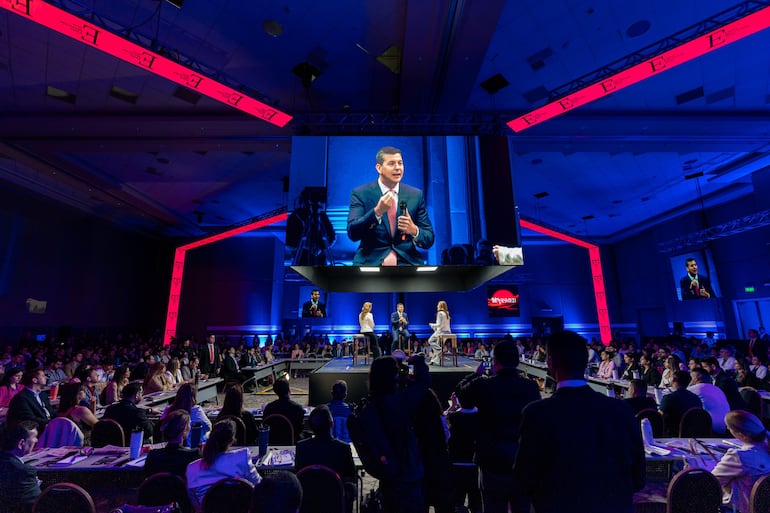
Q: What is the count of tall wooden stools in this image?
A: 3